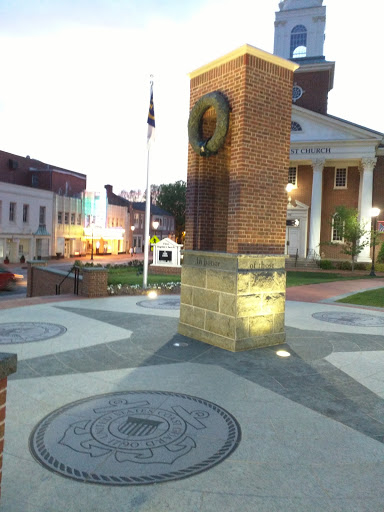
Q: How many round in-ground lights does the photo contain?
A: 3